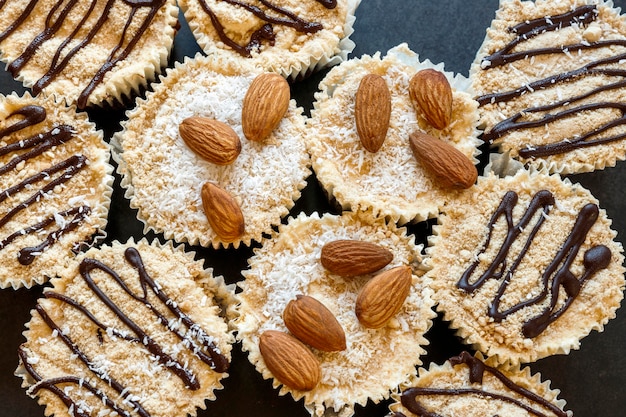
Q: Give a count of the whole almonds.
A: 10